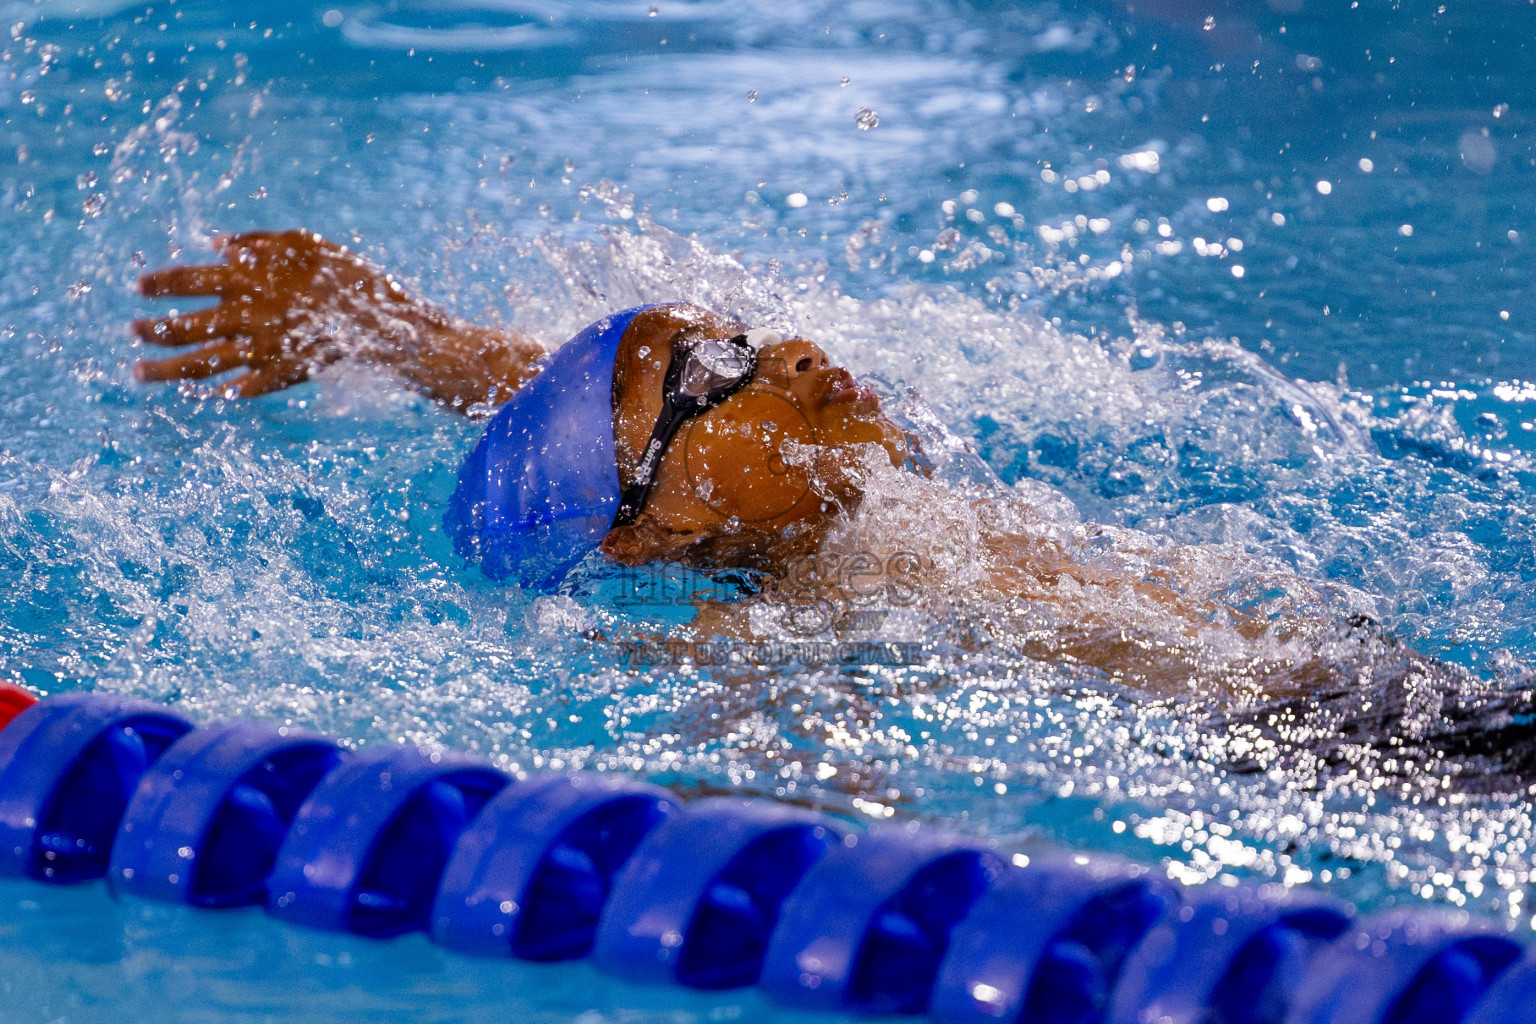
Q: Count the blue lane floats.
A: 10